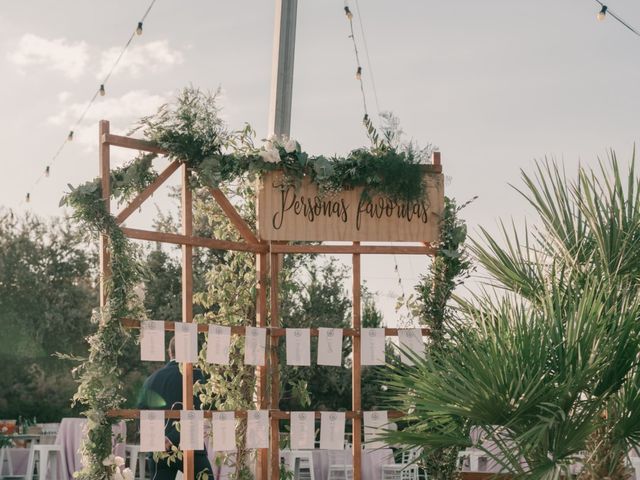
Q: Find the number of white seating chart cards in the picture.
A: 15